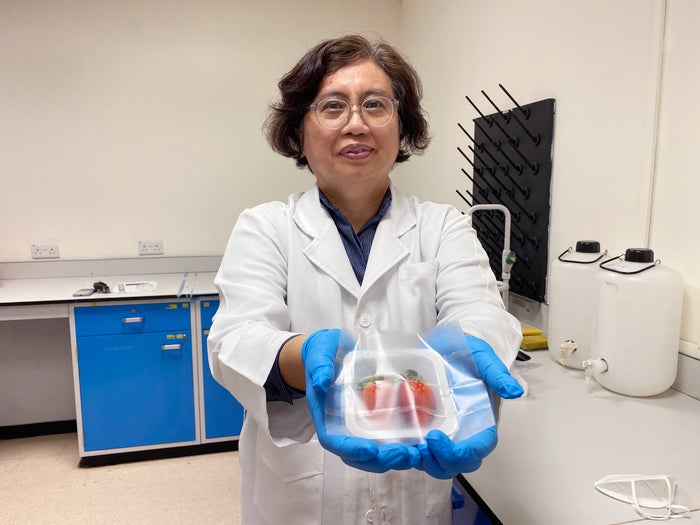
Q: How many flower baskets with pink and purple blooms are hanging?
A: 0